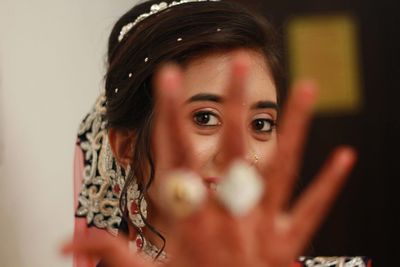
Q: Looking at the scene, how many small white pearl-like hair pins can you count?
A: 5